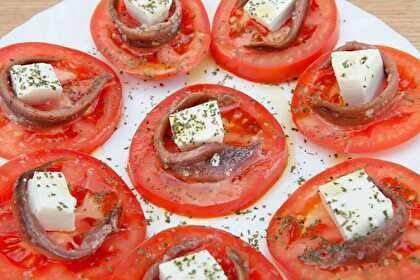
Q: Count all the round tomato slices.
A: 8